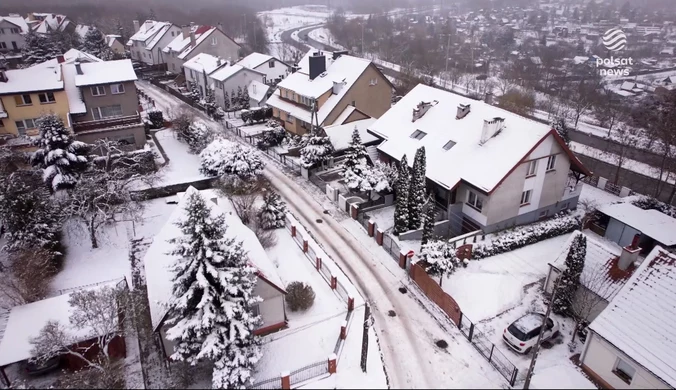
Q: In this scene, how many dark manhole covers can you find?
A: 5